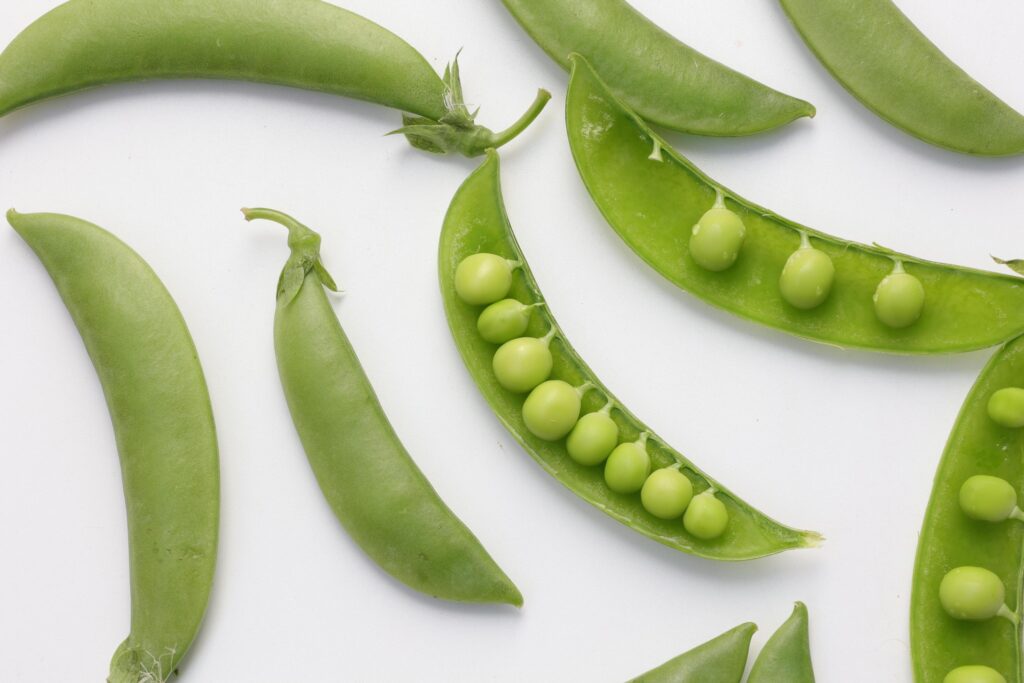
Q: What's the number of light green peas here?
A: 15